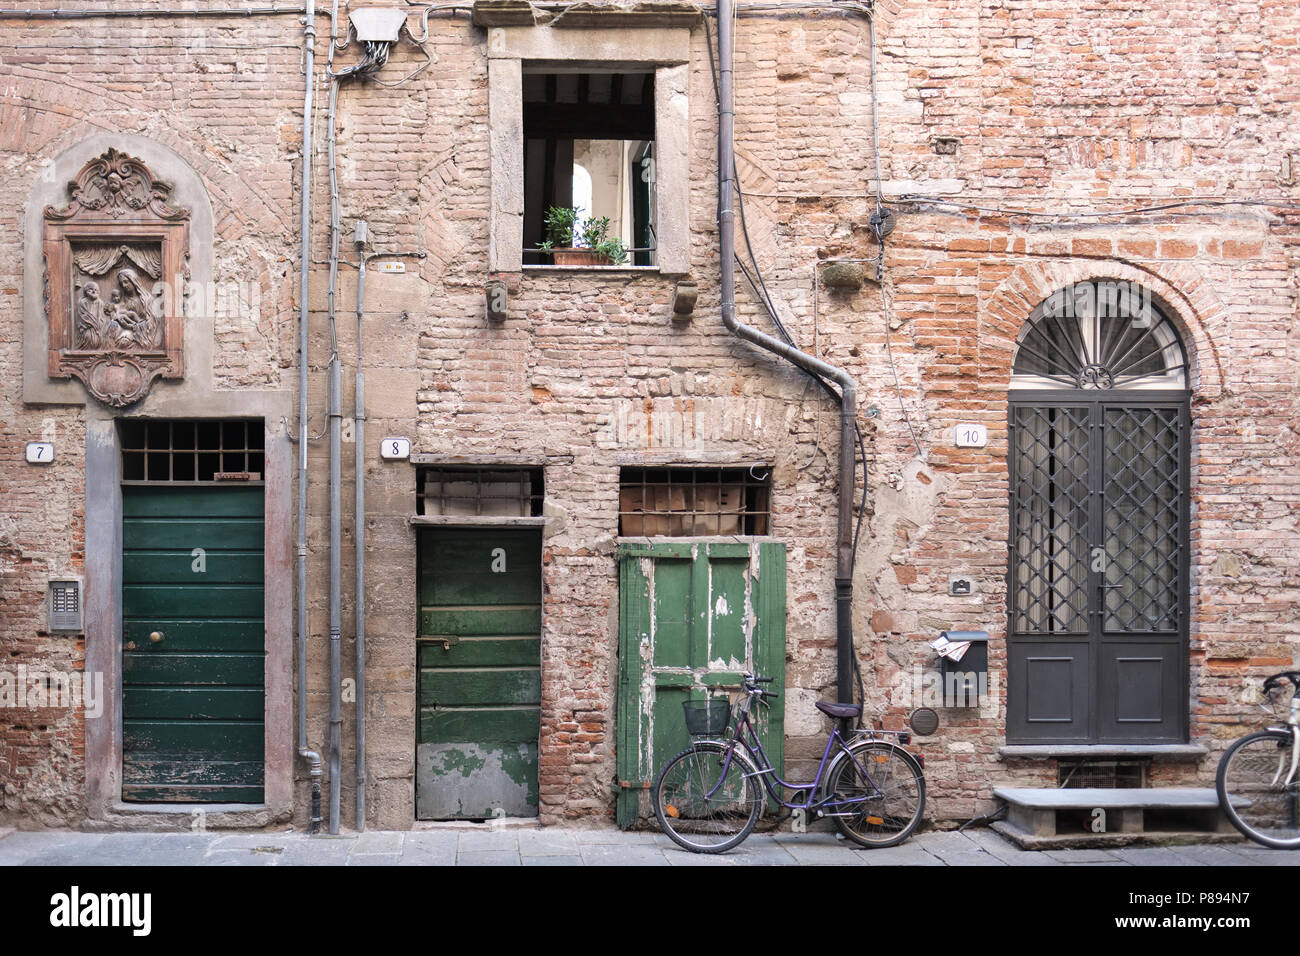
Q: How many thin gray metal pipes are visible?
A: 3